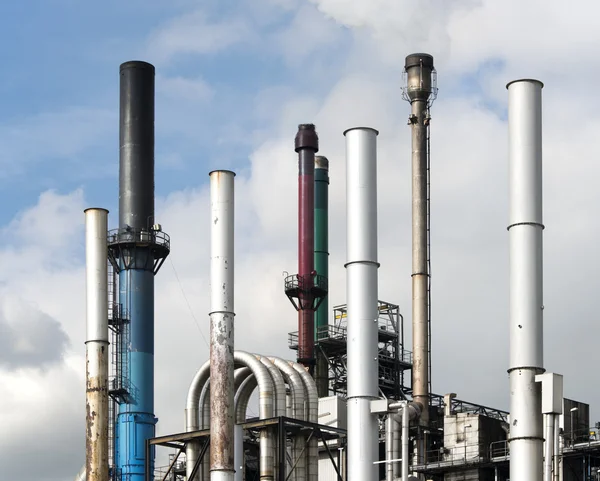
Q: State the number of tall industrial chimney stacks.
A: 8